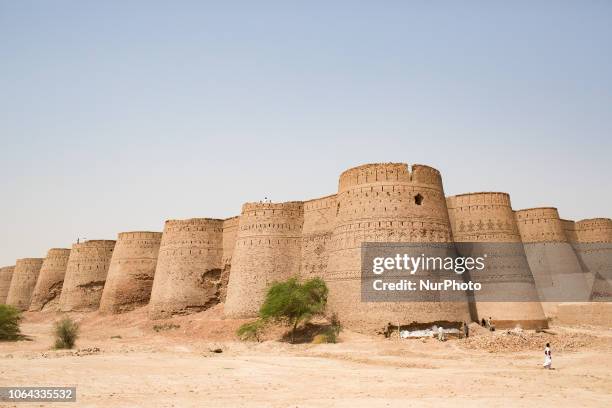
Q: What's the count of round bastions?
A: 11